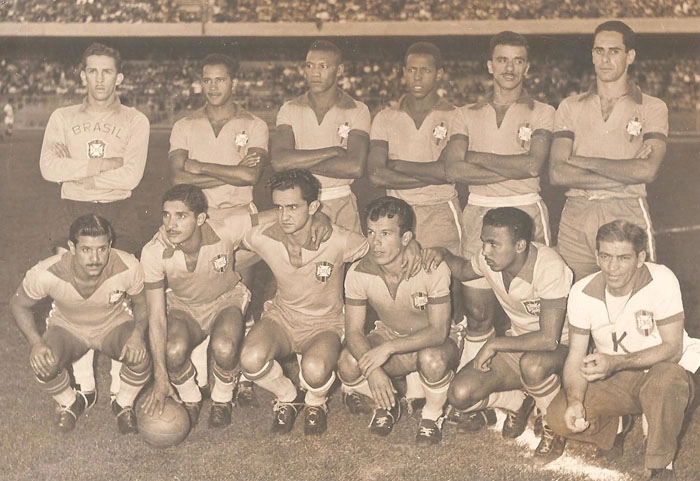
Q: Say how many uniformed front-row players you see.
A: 5